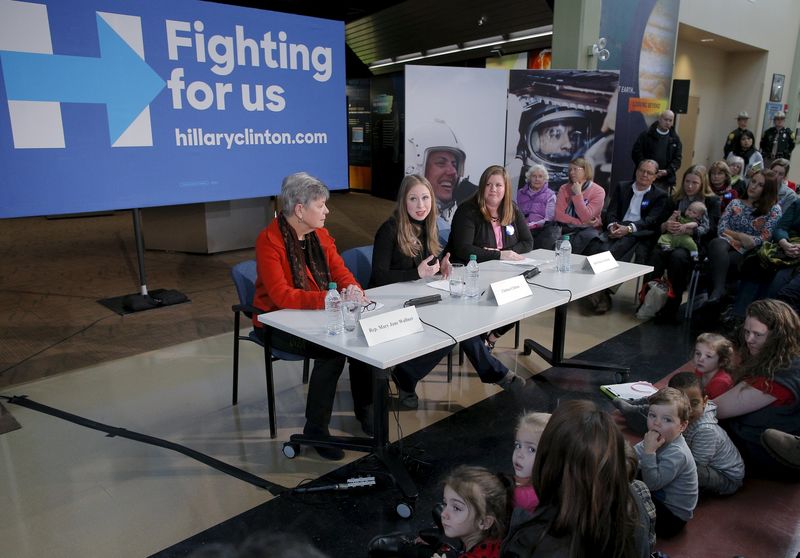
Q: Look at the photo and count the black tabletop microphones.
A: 2